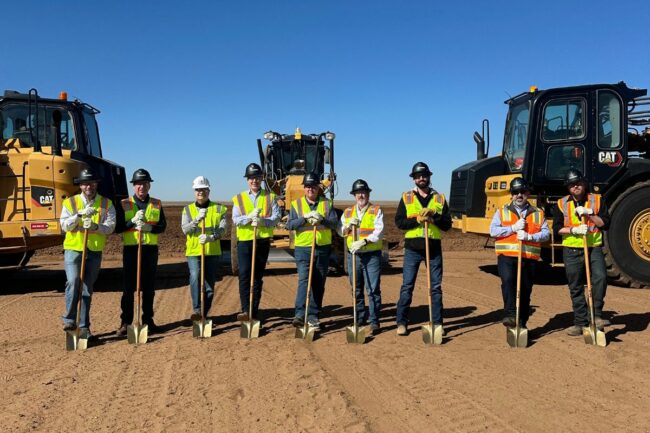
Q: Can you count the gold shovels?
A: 9